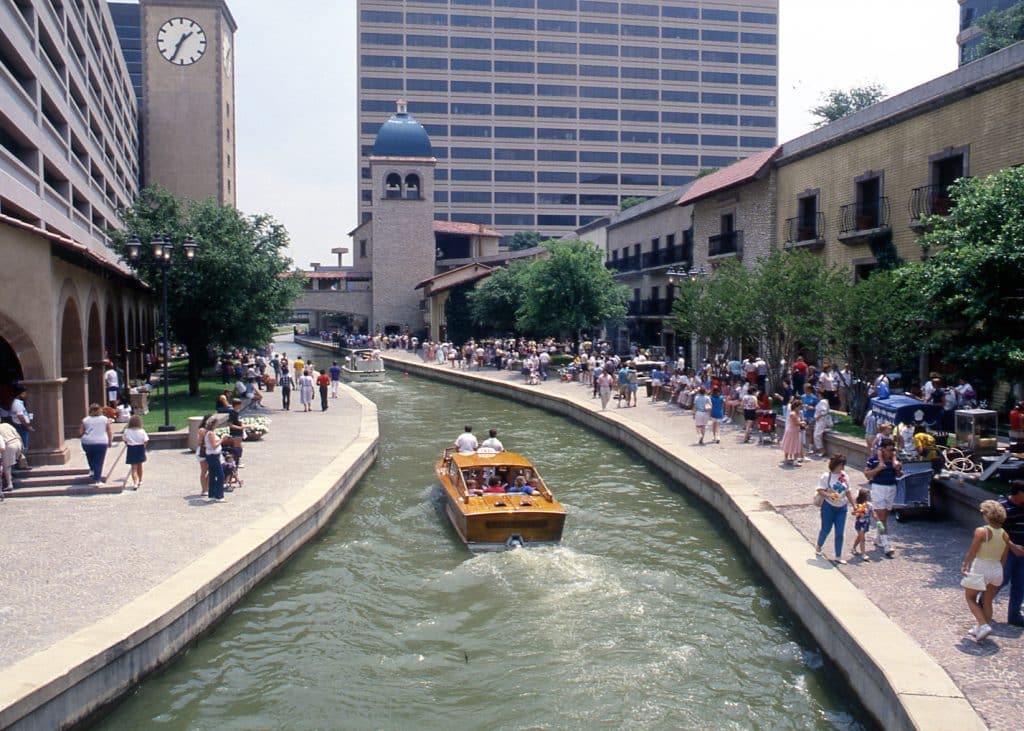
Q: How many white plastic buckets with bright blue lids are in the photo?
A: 0